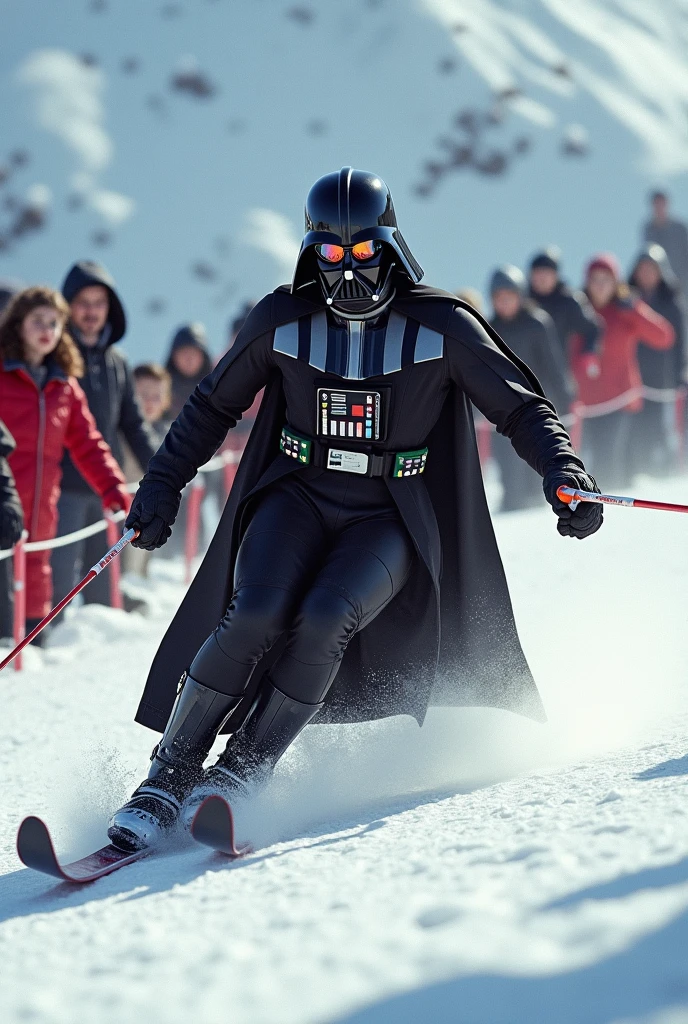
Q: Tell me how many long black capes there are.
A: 1